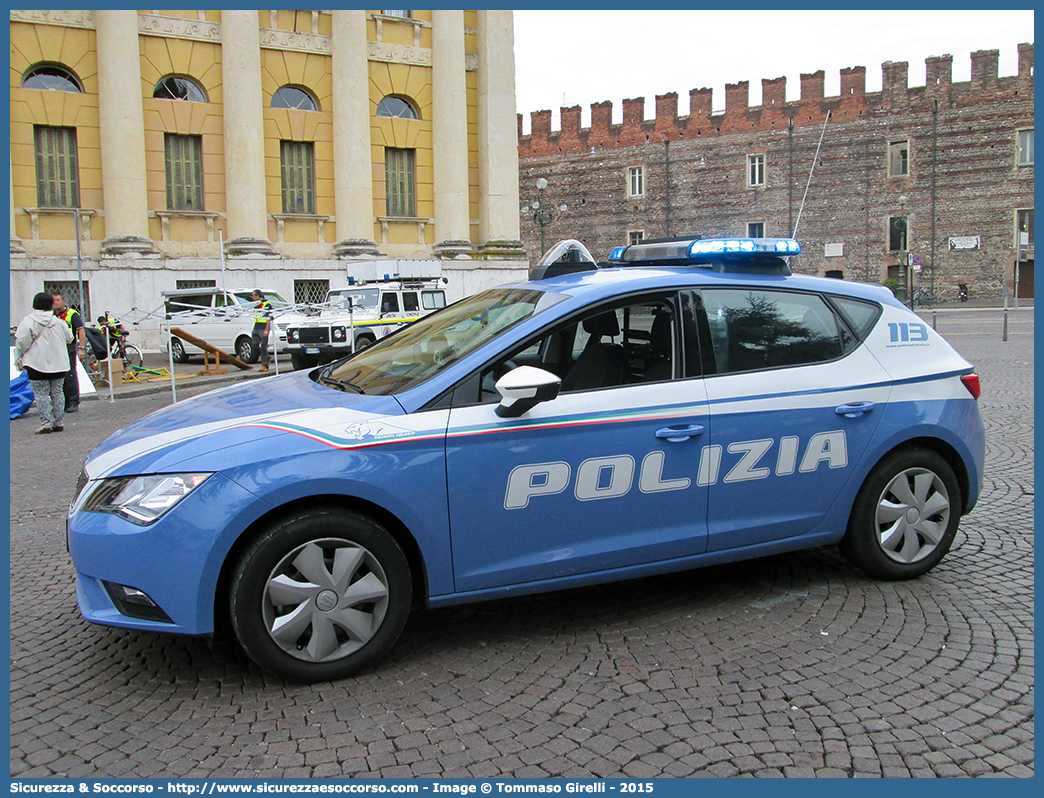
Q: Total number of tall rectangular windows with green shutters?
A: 4